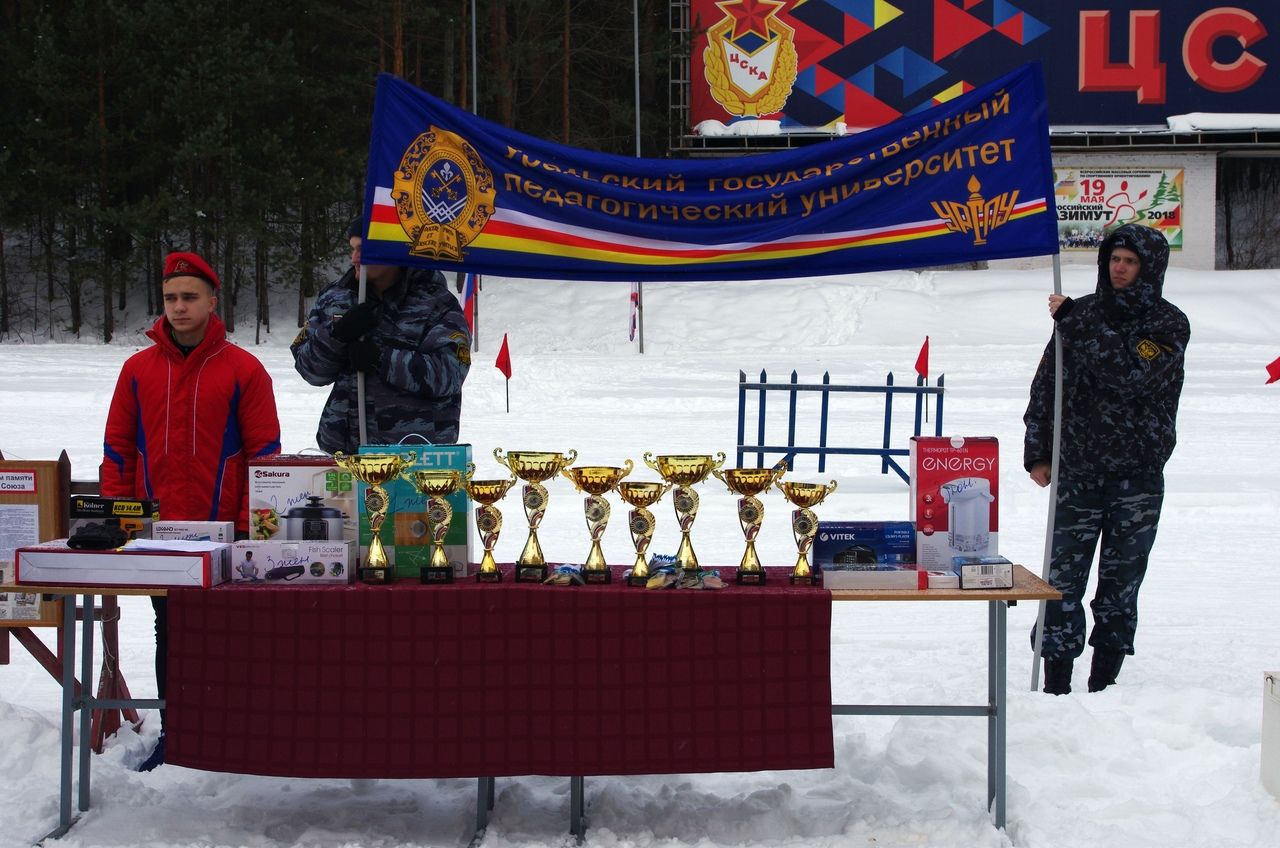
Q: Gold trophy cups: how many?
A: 9